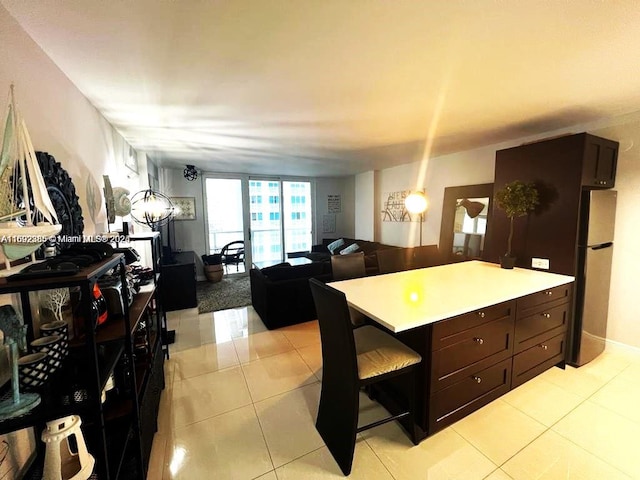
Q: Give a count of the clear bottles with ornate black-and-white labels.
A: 0